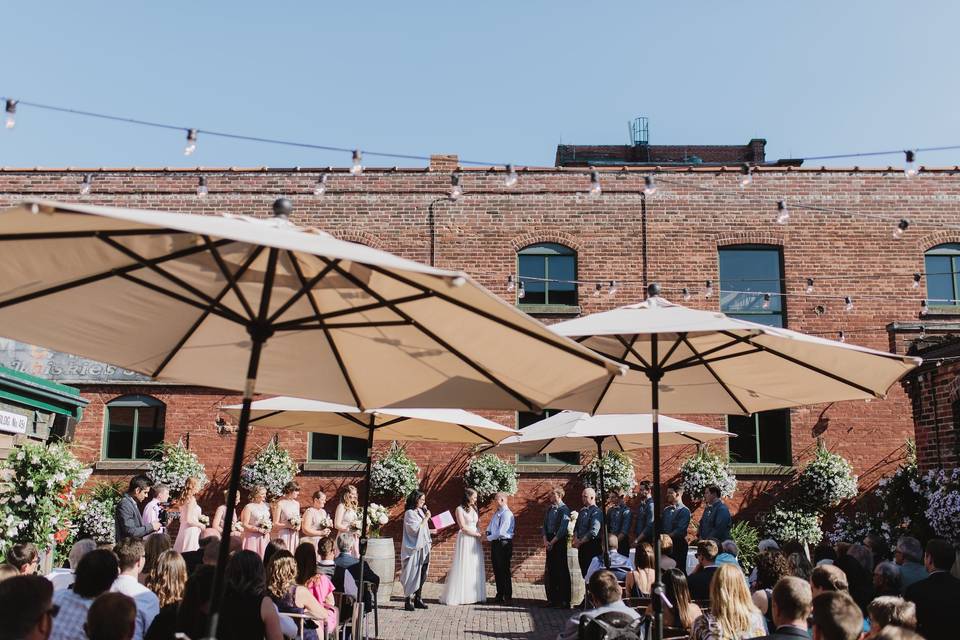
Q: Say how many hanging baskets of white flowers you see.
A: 7